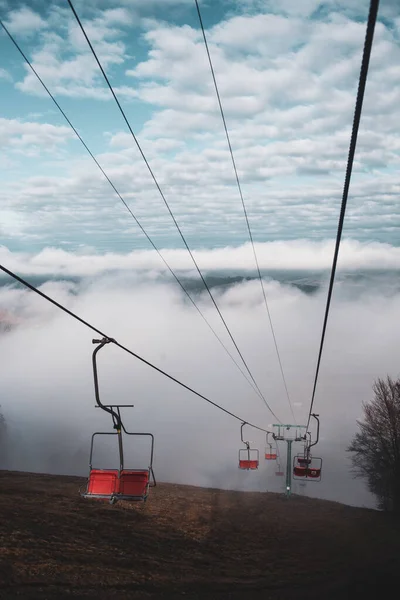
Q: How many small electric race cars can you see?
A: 0